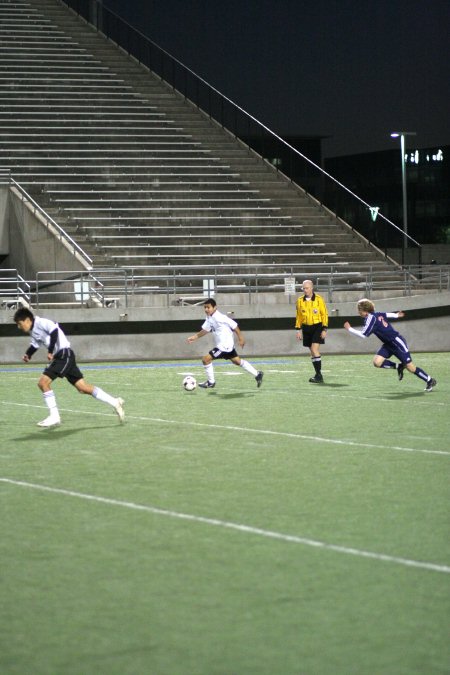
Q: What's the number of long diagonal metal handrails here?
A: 2